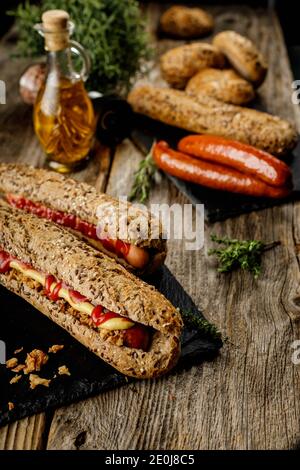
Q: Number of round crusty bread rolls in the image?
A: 4